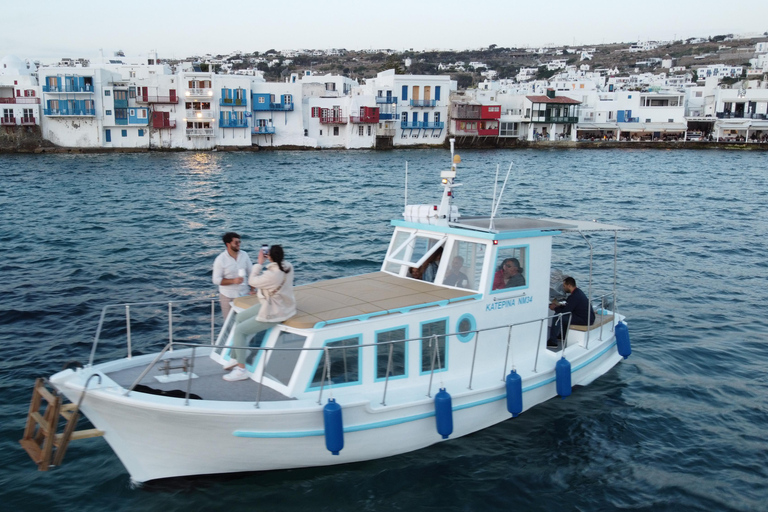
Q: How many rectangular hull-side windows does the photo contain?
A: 3